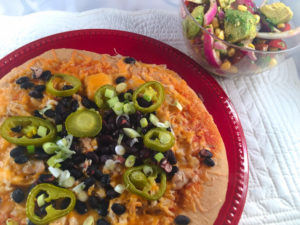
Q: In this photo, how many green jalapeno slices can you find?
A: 8